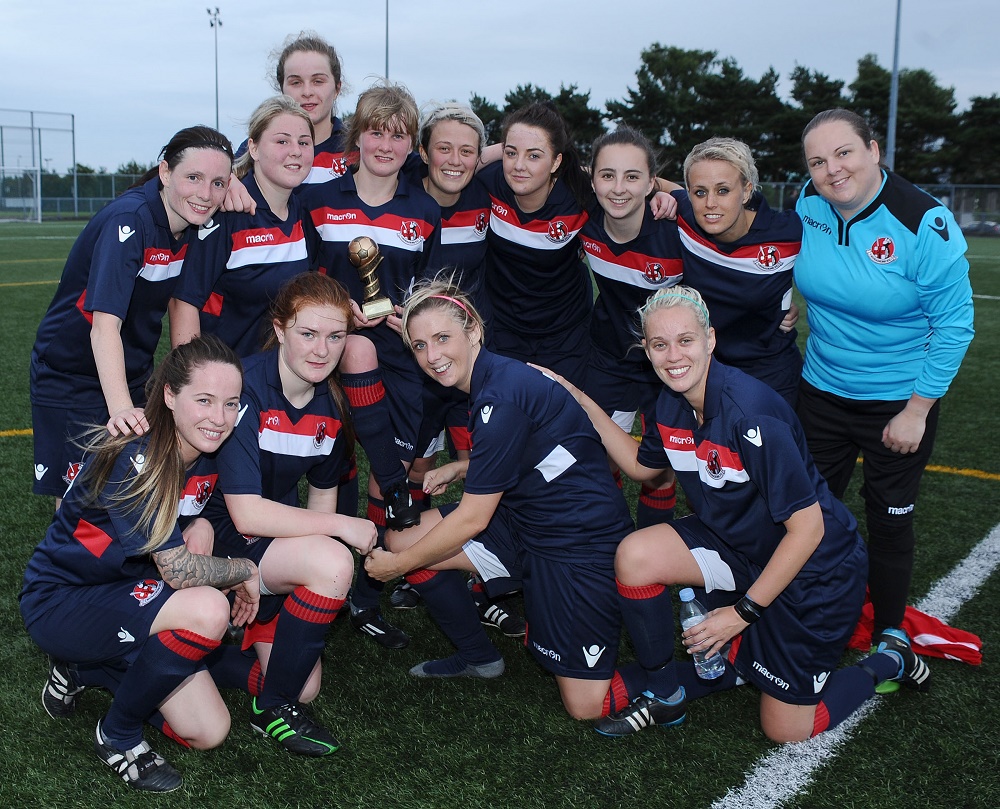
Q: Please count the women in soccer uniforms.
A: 13